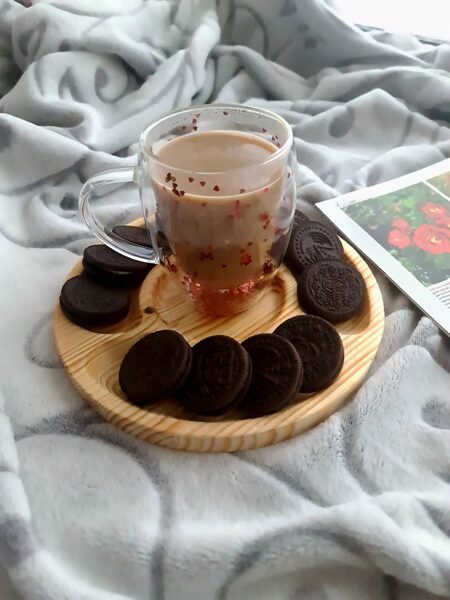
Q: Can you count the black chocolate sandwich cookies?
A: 10